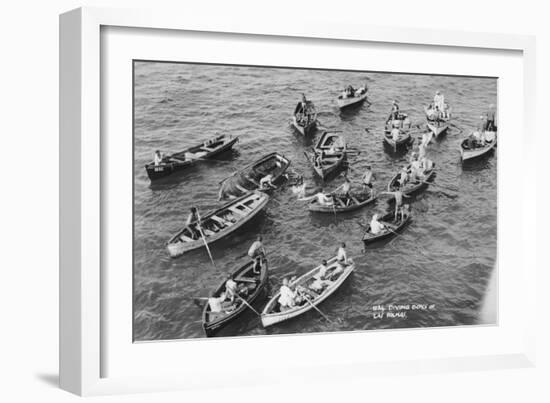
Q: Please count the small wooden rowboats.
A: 14